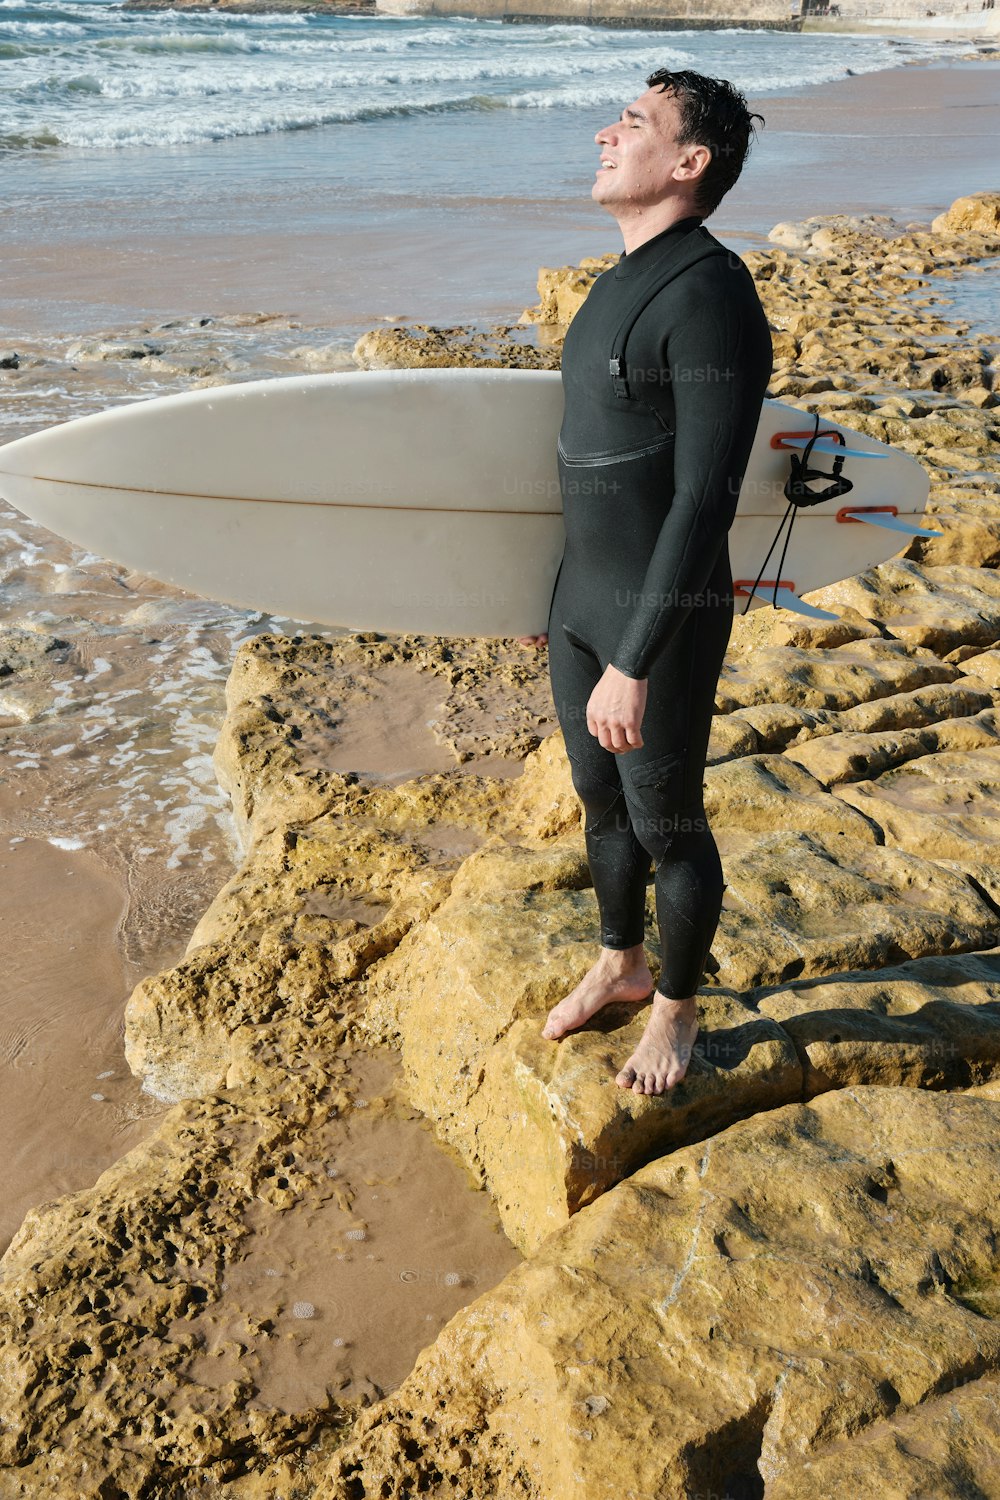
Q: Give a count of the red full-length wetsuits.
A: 0